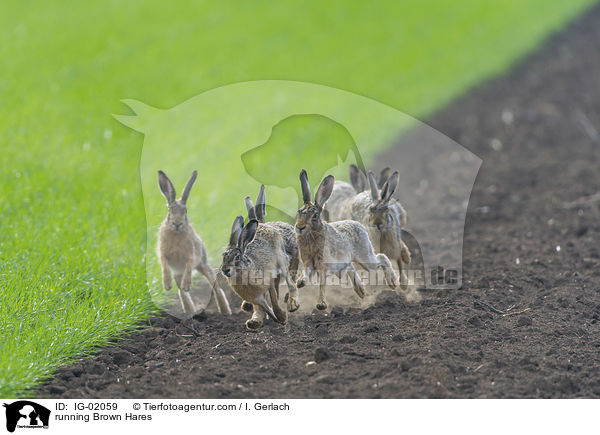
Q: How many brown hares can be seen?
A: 6